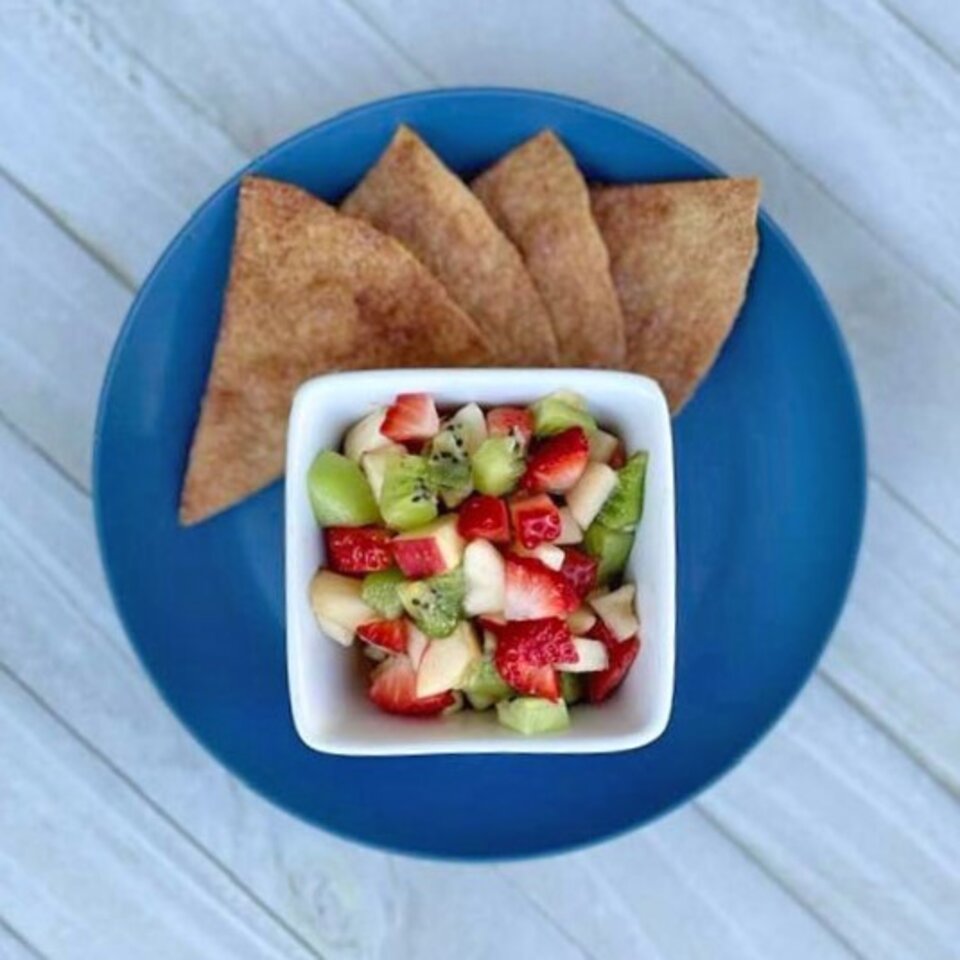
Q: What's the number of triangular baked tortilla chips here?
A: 4